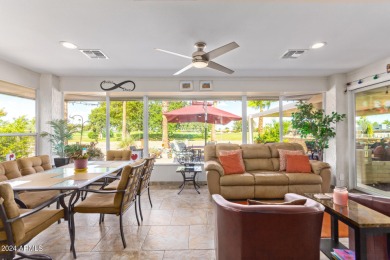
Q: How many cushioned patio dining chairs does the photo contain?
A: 6